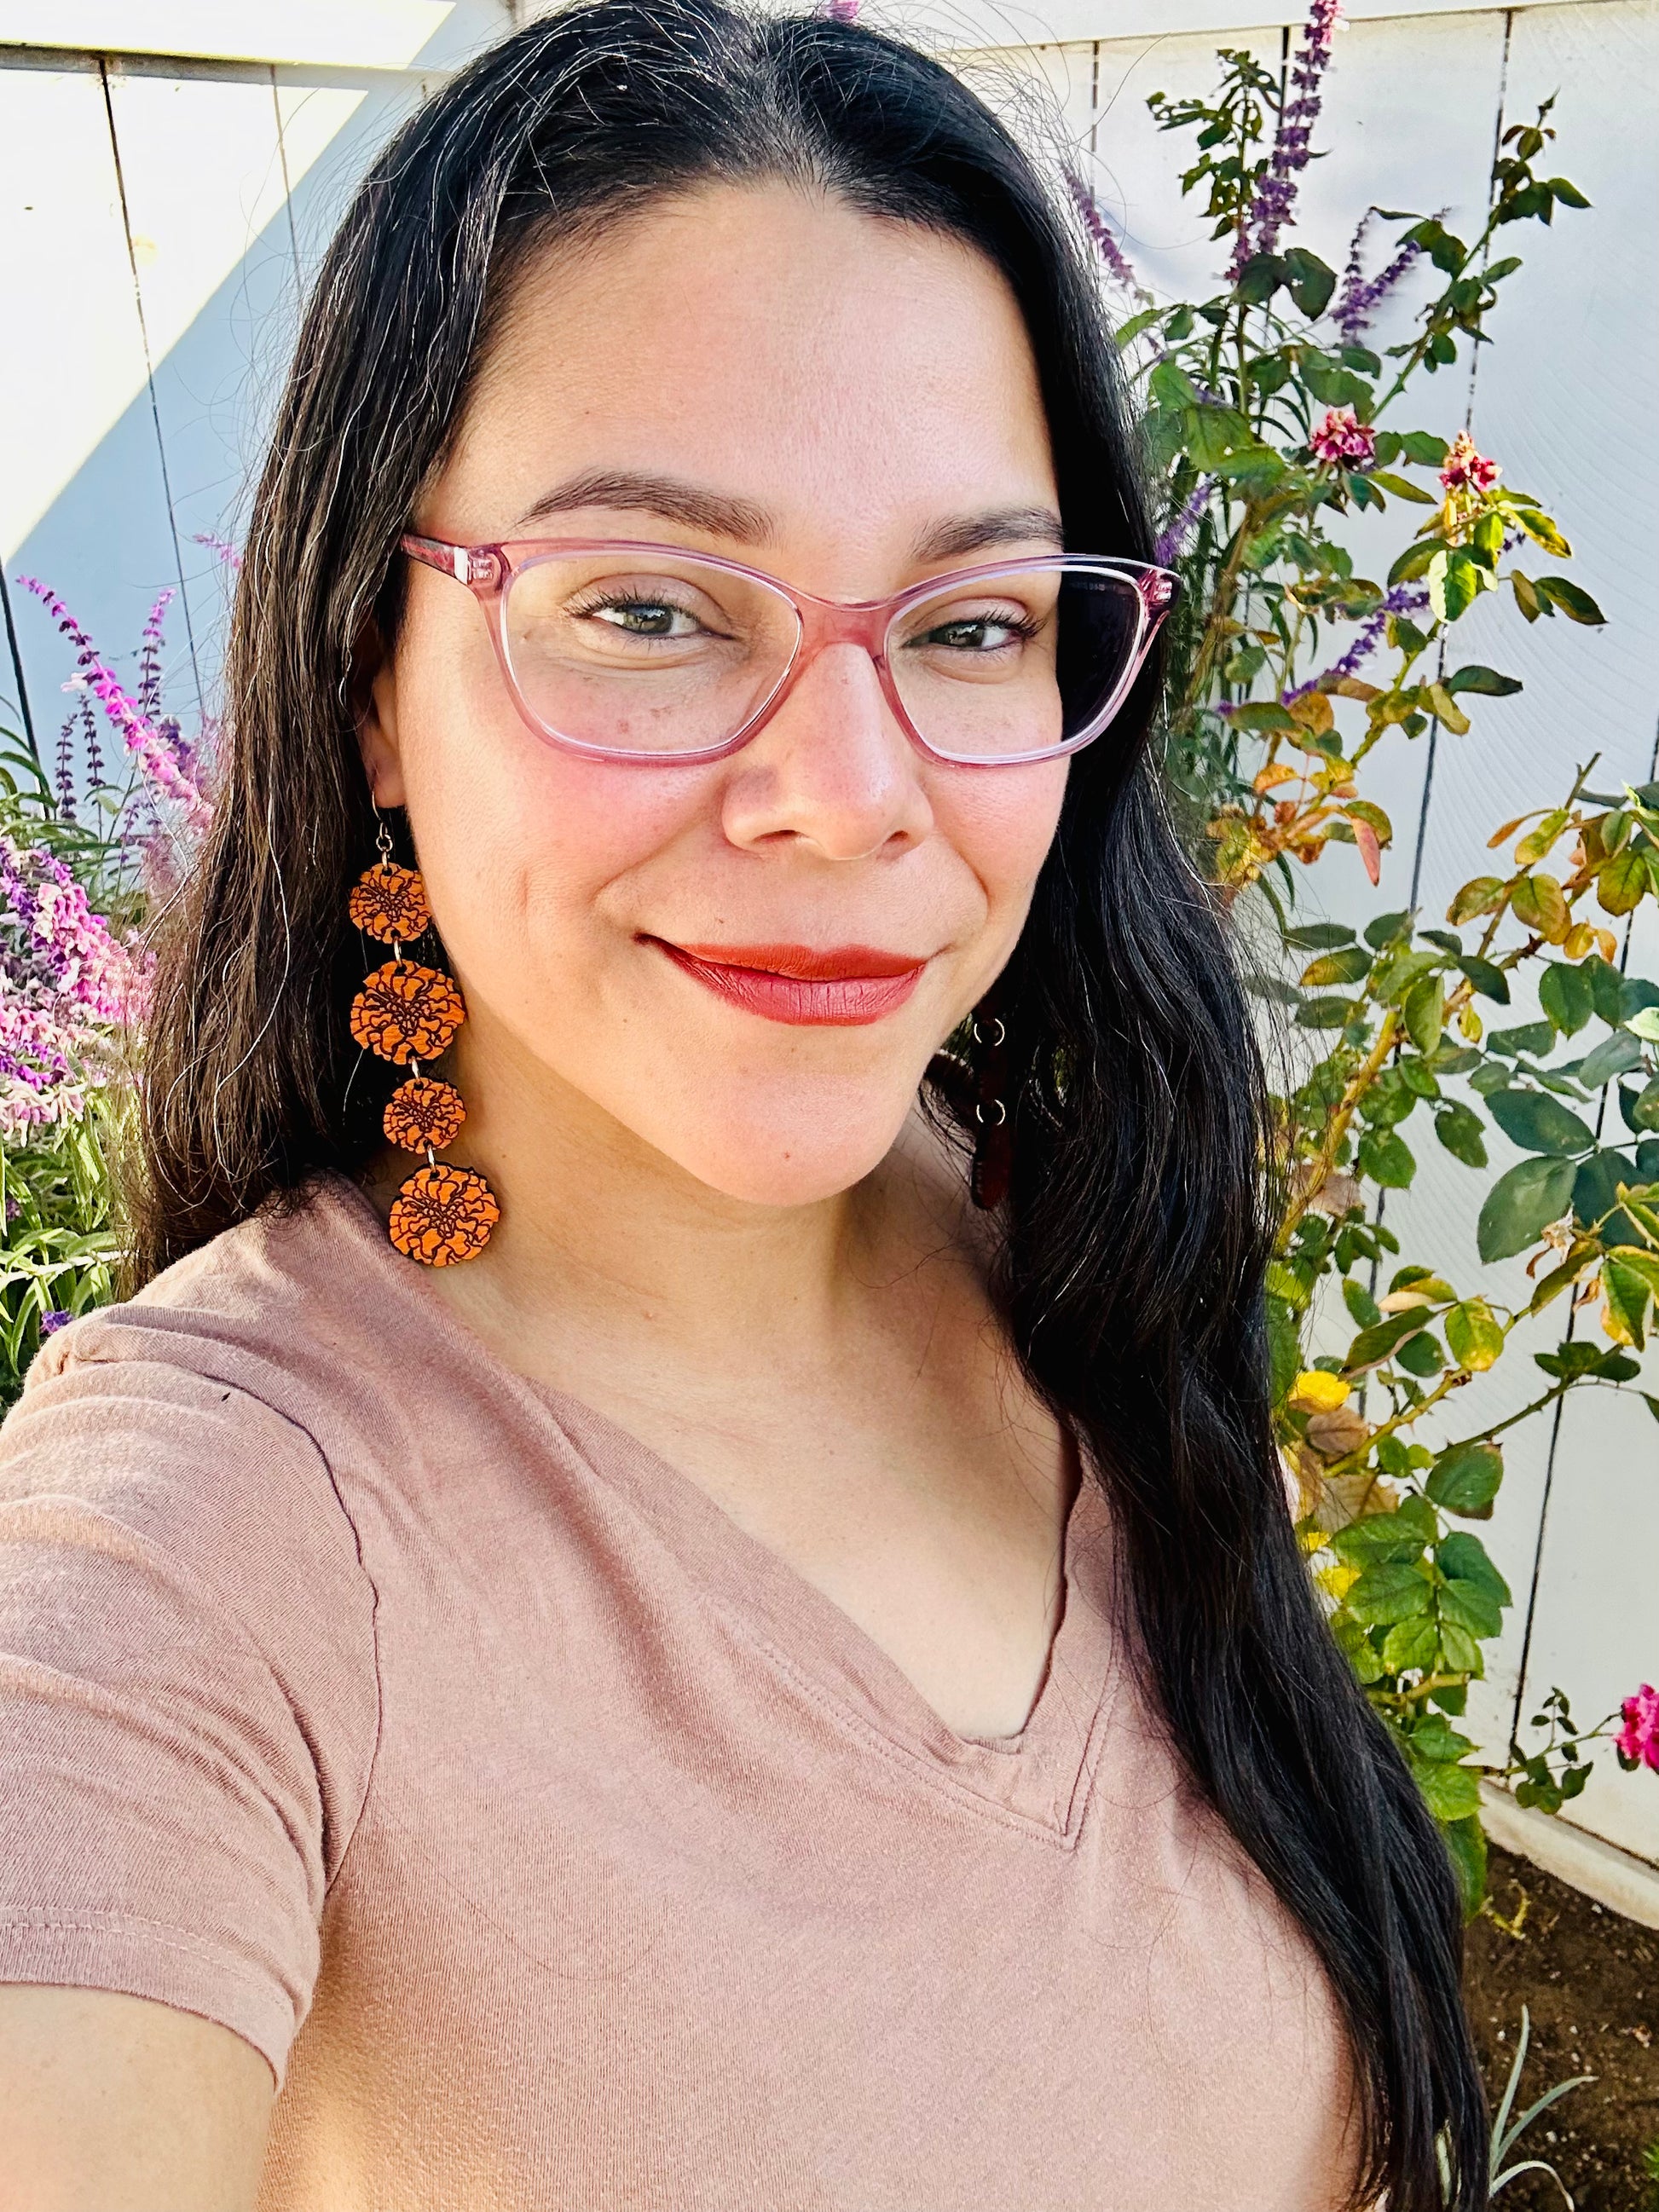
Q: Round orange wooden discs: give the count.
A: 4